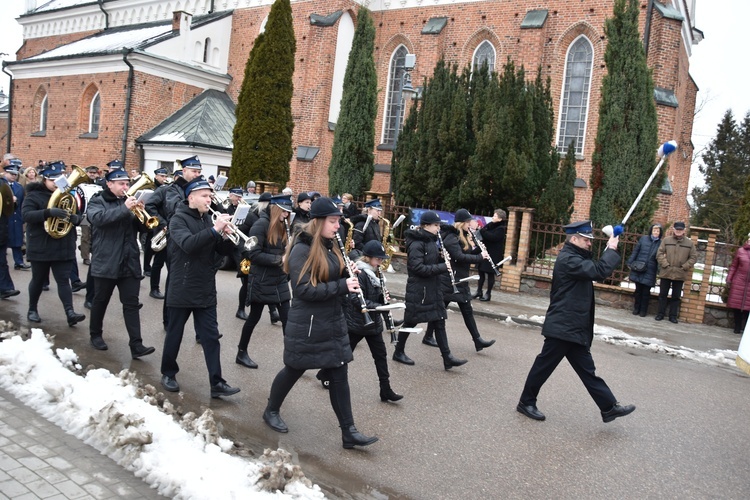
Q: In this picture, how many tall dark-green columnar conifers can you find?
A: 3